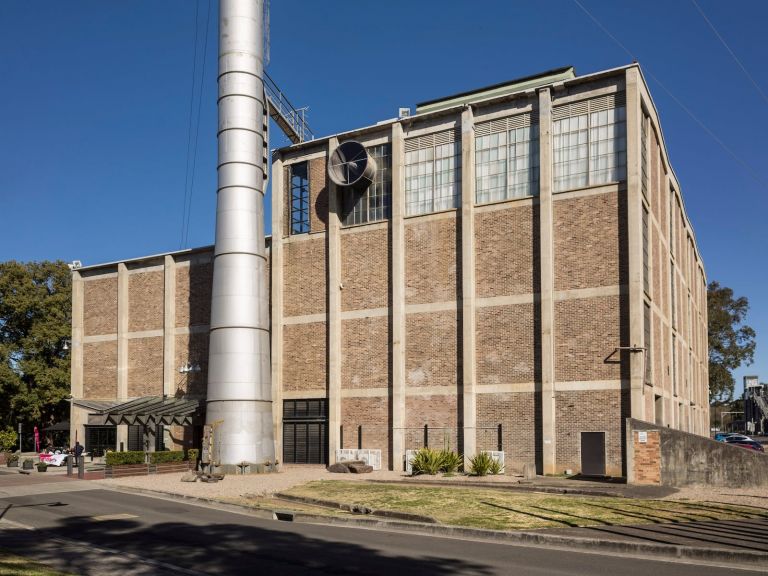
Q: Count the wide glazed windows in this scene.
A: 4